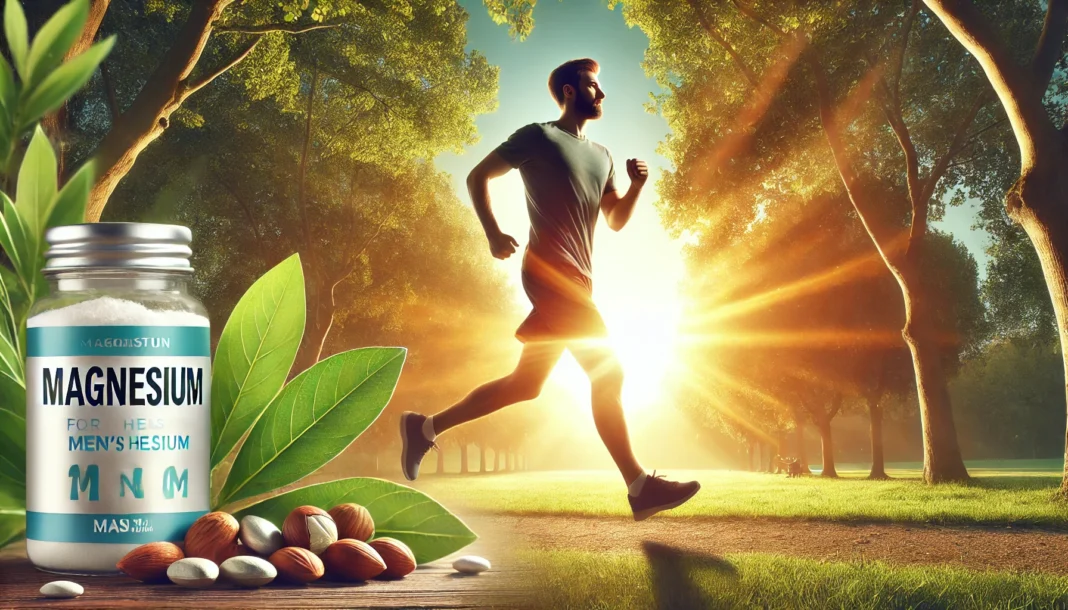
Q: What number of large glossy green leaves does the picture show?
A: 3